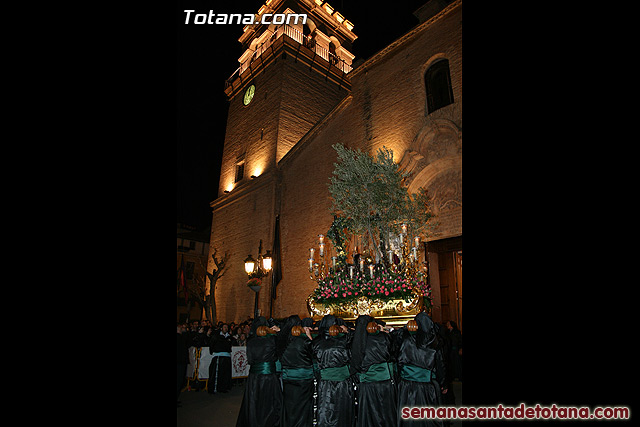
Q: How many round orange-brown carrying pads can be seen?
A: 5